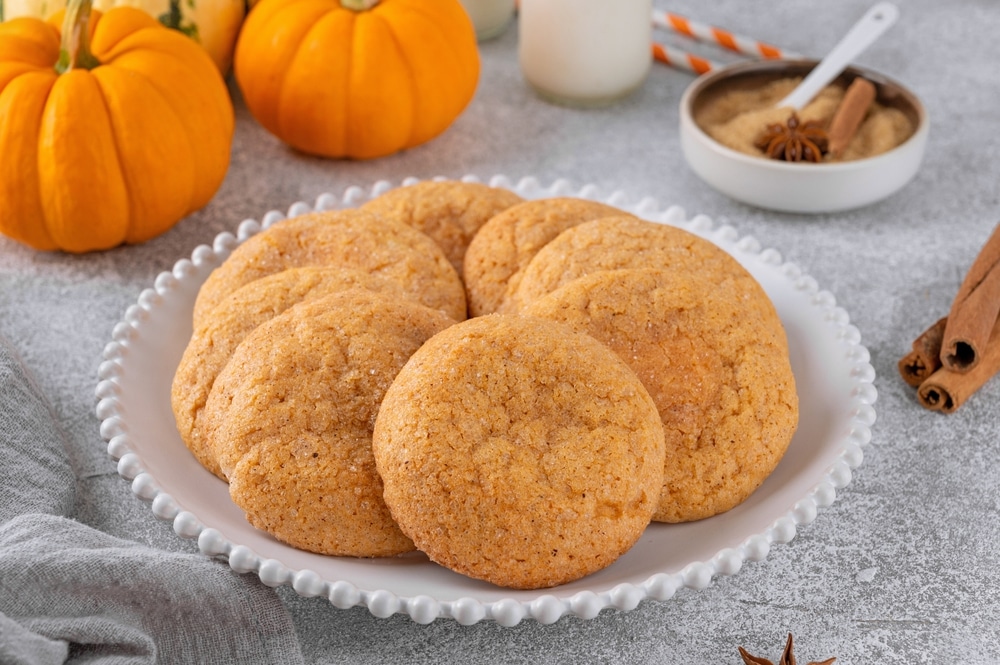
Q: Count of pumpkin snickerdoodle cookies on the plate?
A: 8